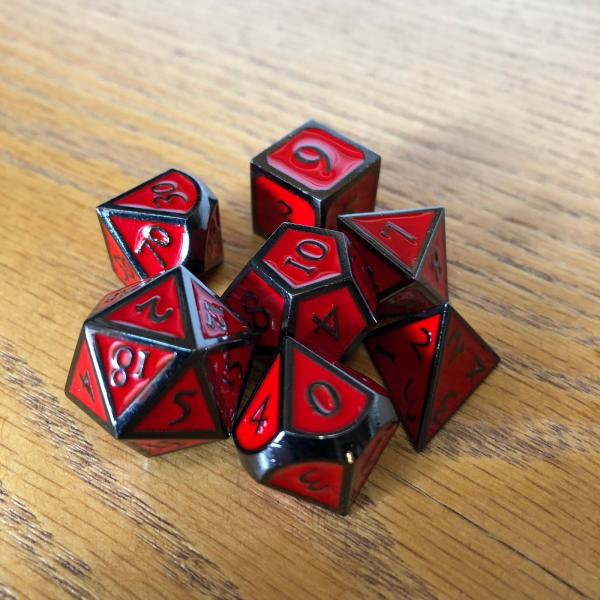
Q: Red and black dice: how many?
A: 7